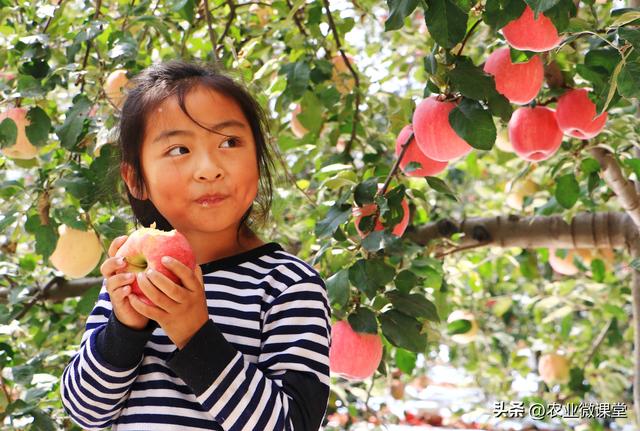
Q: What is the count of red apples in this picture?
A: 9